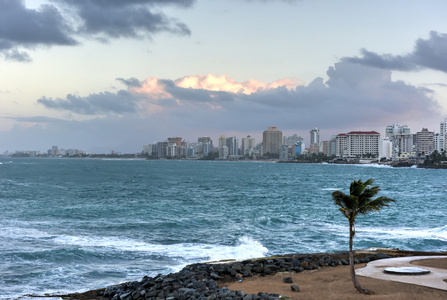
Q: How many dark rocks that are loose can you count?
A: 2